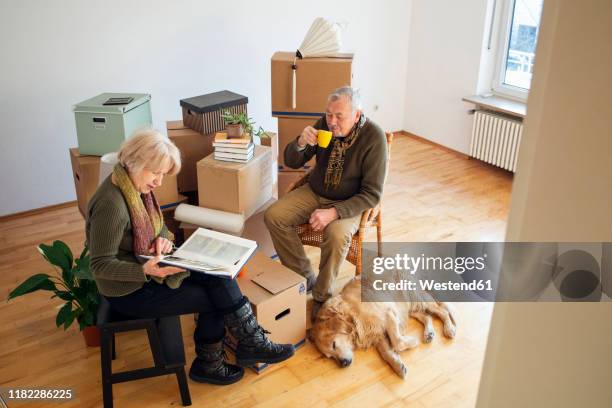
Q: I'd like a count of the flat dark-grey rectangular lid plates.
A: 1